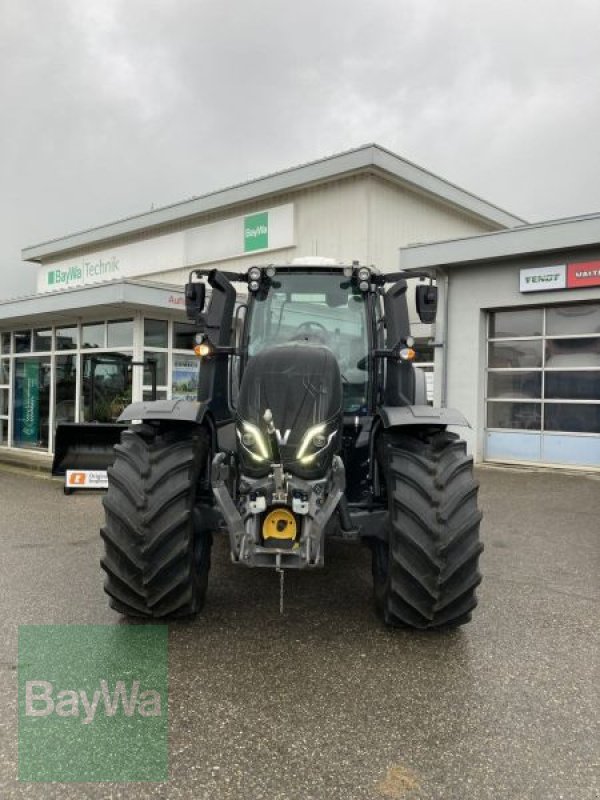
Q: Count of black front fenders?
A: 2